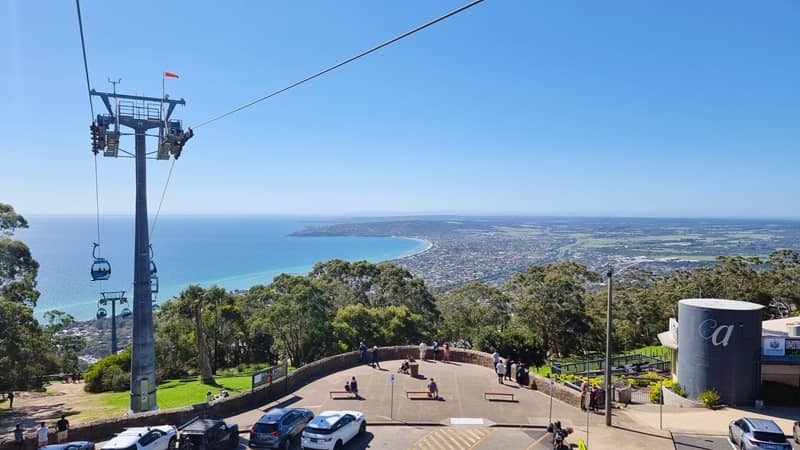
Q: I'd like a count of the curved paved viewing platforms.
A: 1